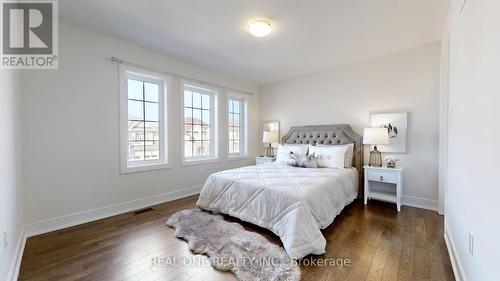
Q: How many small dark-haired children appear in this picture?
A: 0